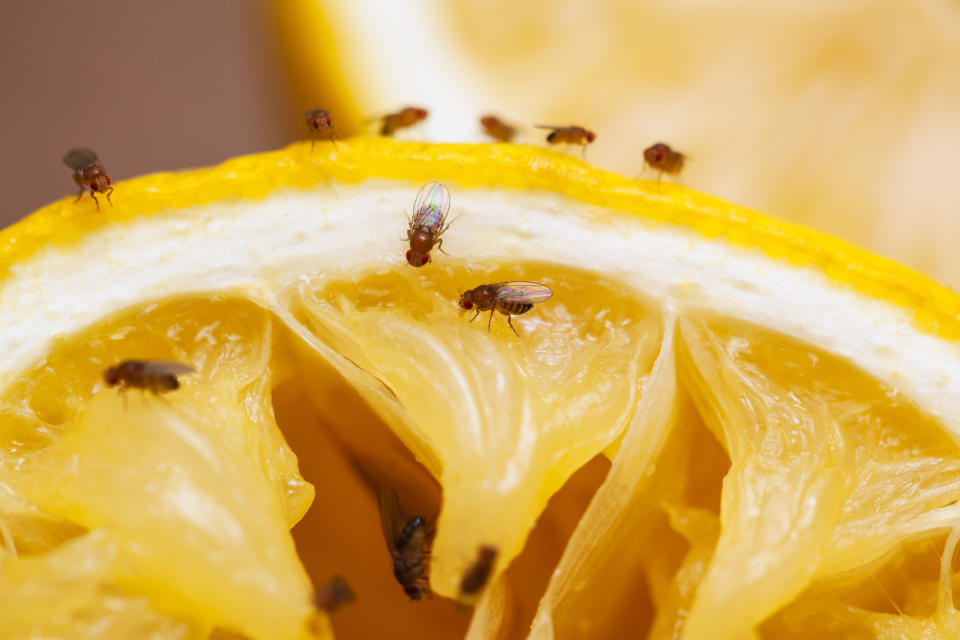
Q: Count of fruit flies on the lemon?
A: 12